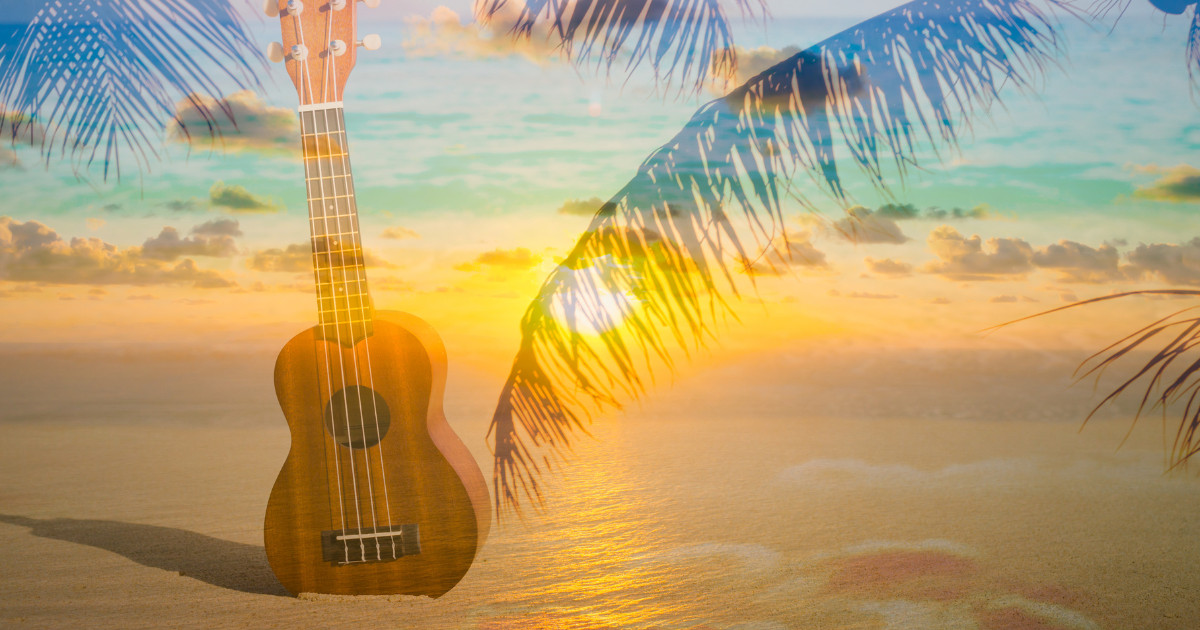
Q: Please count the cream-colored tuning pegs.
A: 4